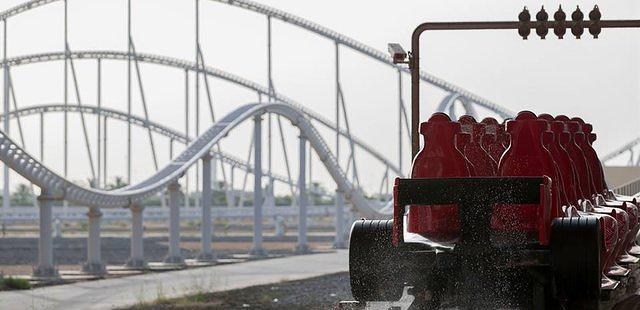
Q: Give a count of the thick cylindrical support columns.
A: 8